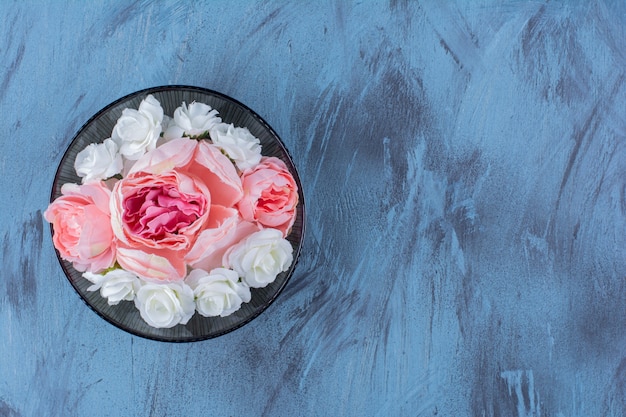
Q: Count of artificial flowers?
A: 11